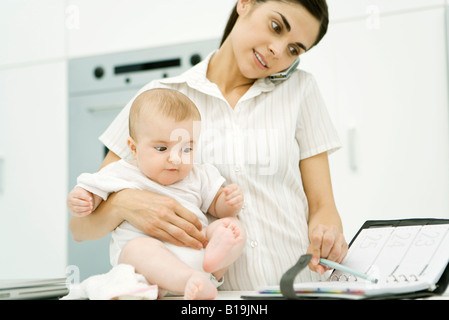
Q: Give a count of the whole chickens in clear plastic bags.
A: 0